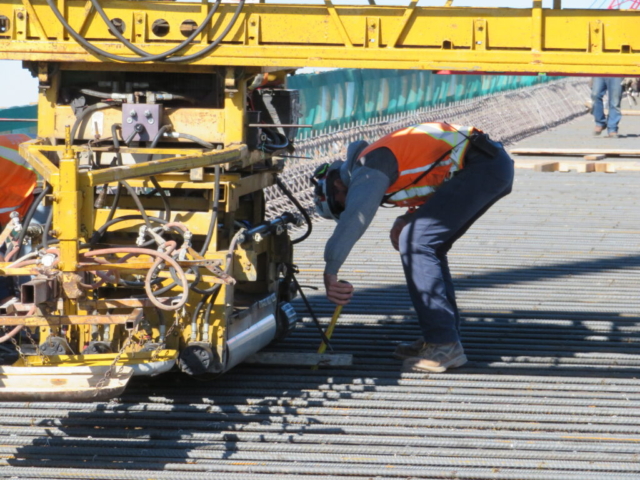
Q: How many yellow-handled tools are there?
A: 1